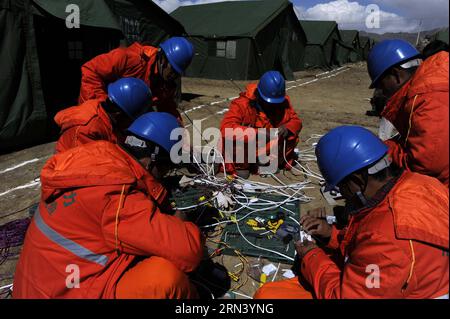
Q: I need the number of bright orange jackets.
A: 6